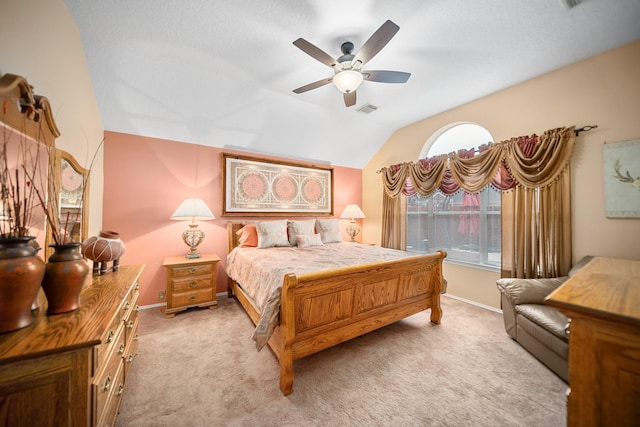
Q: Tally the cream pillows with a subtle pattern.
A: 3